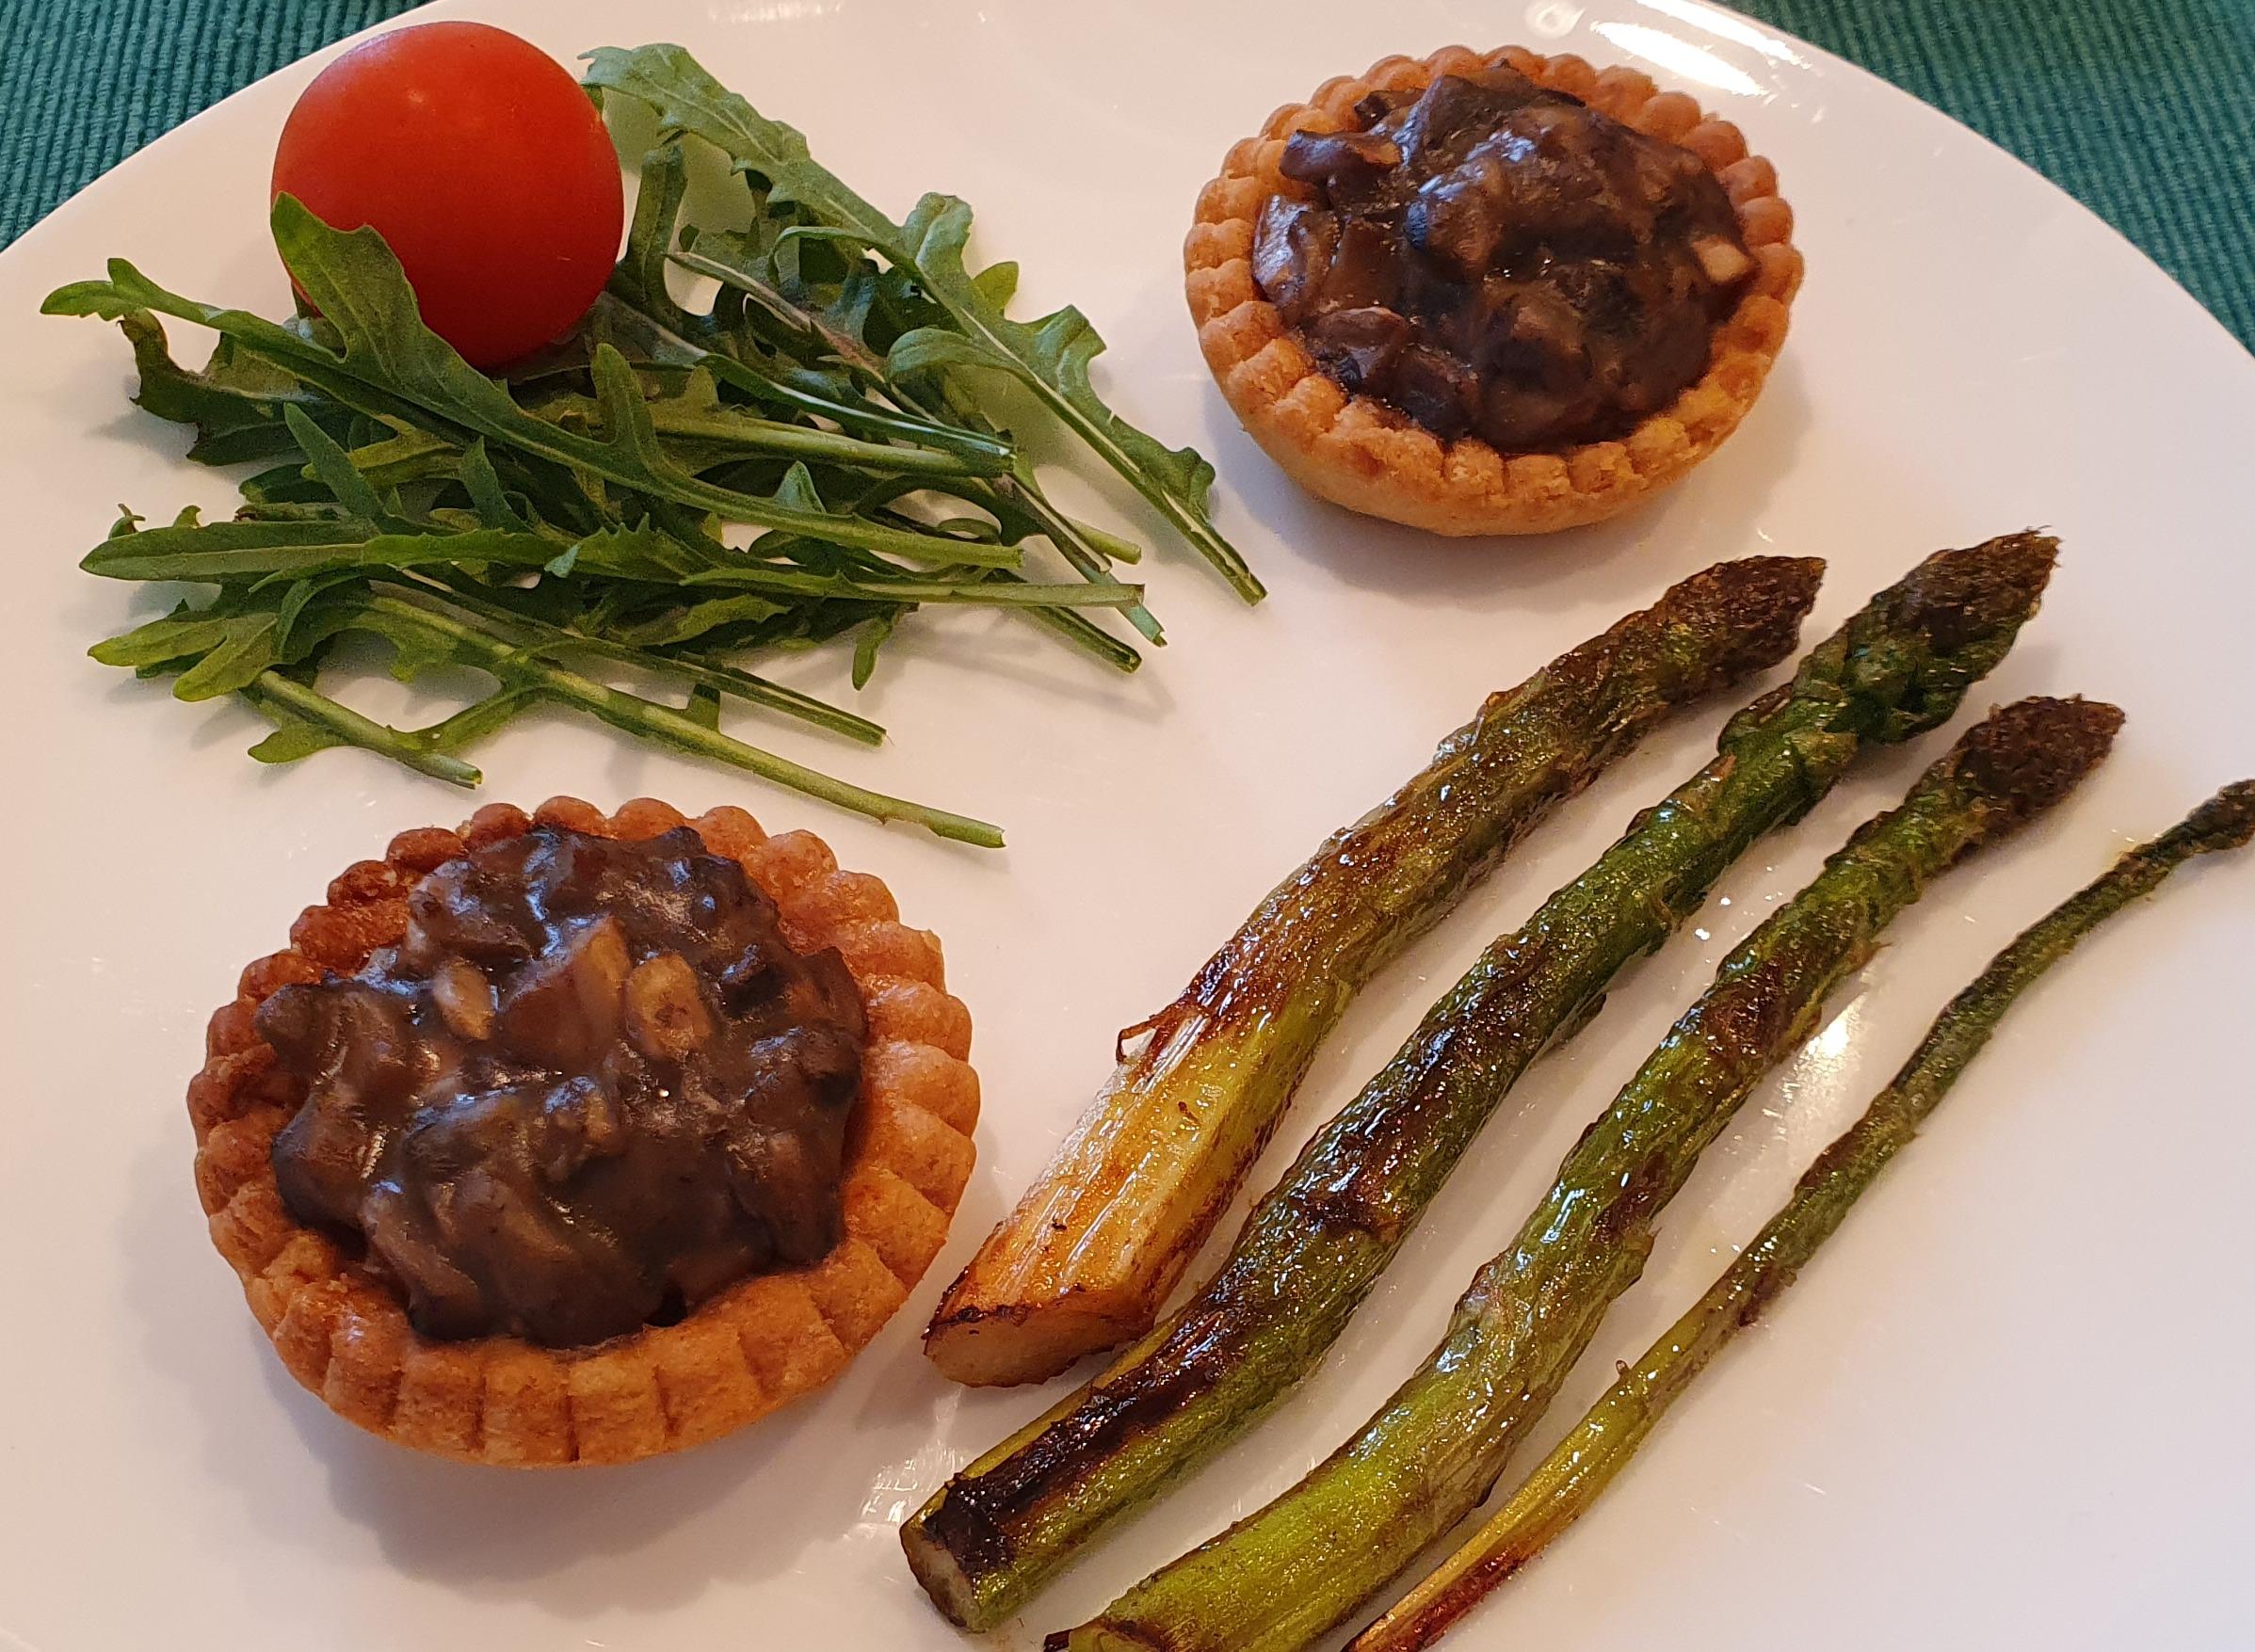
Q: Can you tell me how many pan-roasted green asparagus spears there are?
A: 4